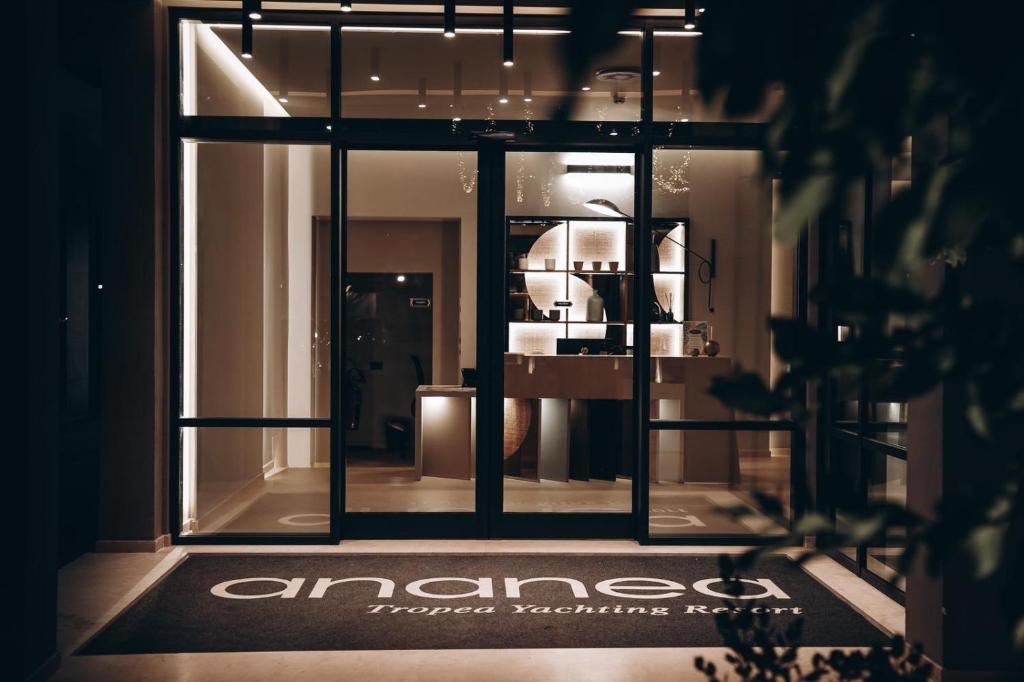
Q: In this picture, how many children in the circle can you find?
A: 0